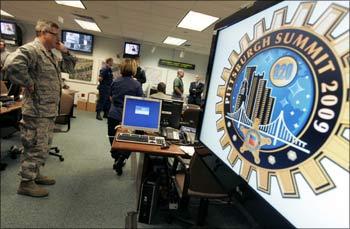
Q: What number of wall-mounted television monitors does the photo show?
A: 3